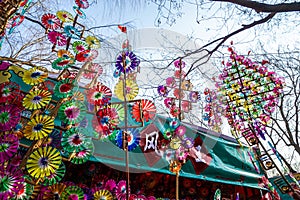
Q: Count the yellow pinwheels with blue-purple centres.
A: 4